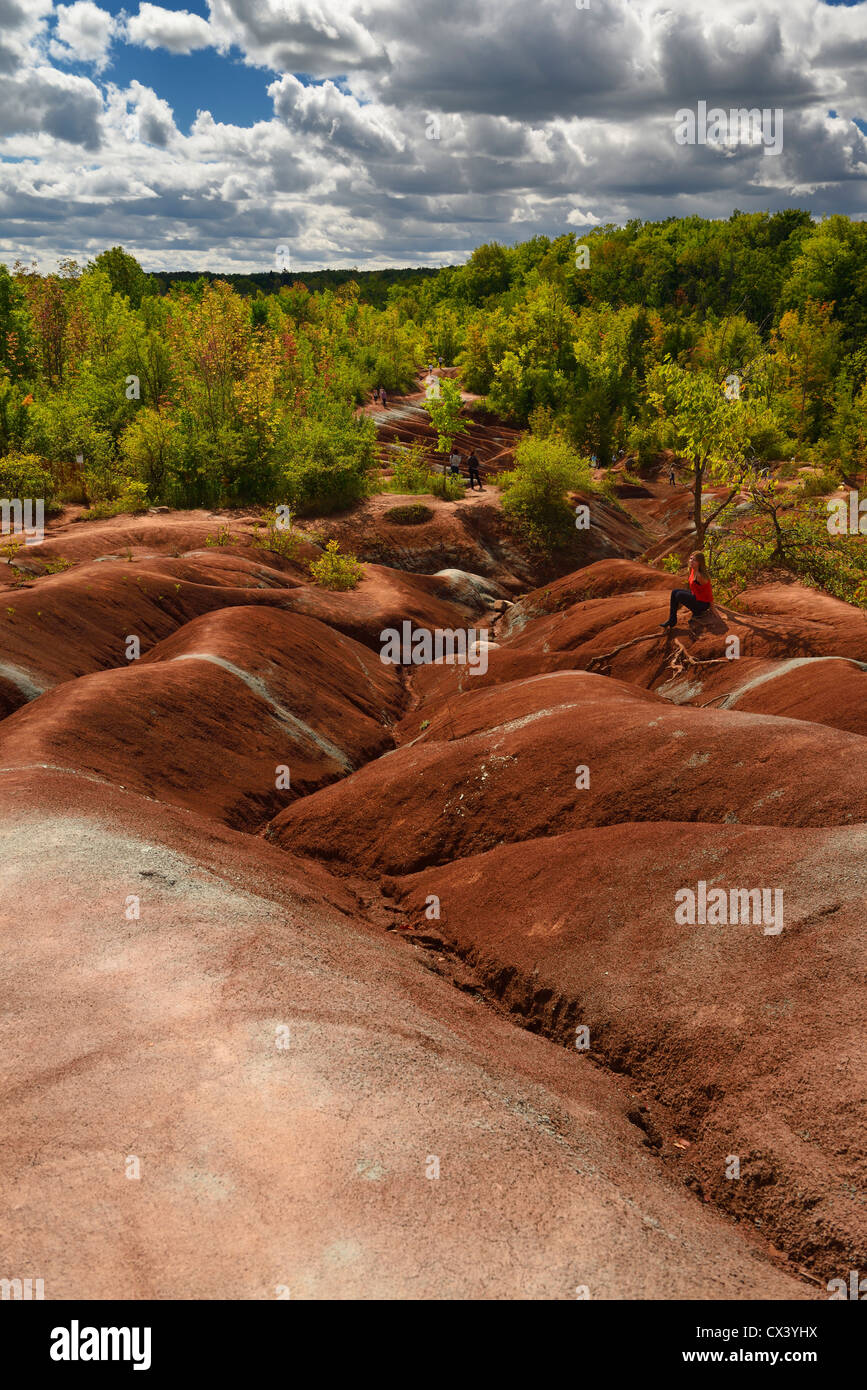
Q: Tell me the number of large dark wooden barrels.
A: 0